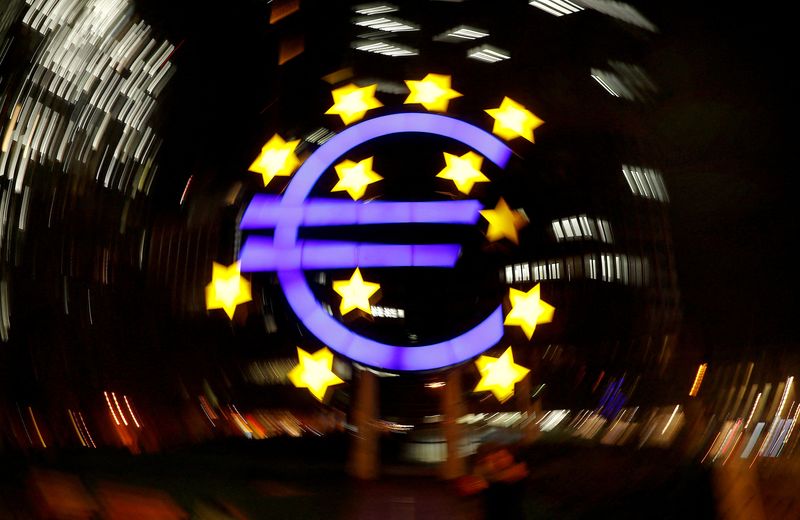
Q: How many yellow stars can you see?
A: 12